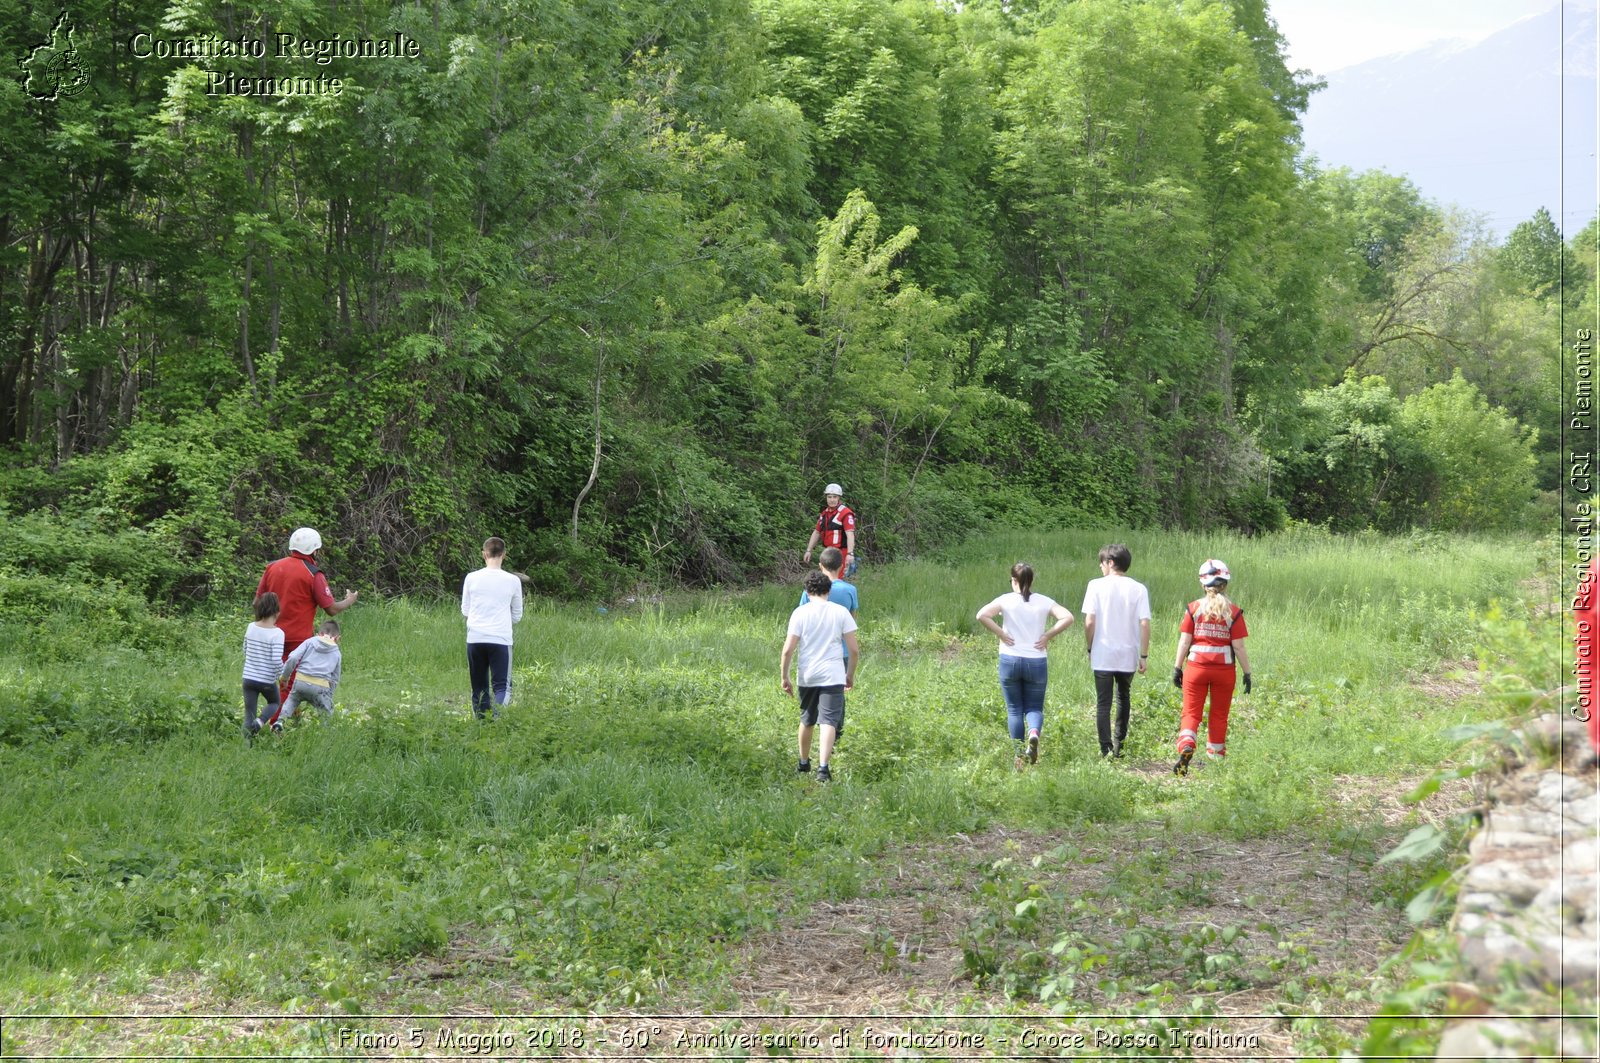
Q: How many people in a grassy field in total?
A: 10